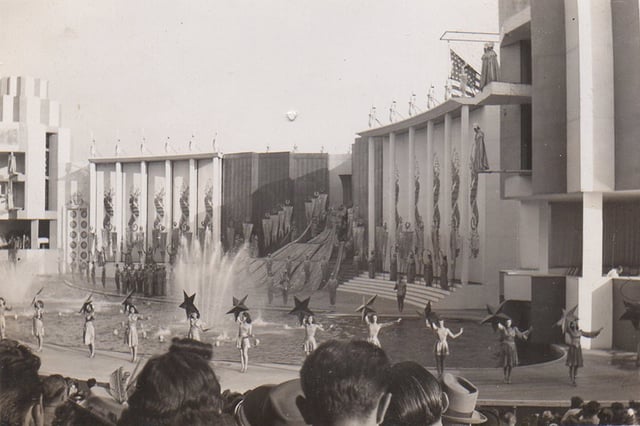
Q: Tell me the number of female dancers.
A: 11